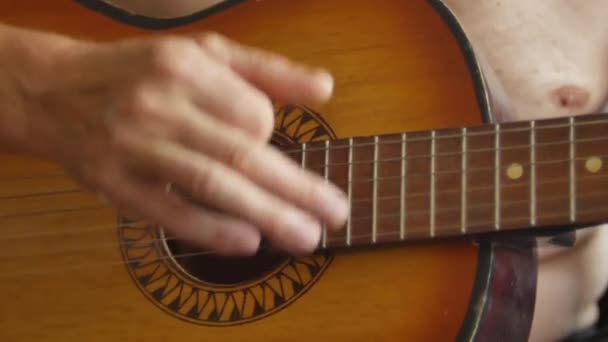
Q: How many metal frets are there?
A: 10